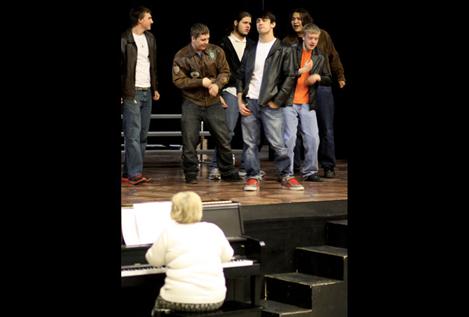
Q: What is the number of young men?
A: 6